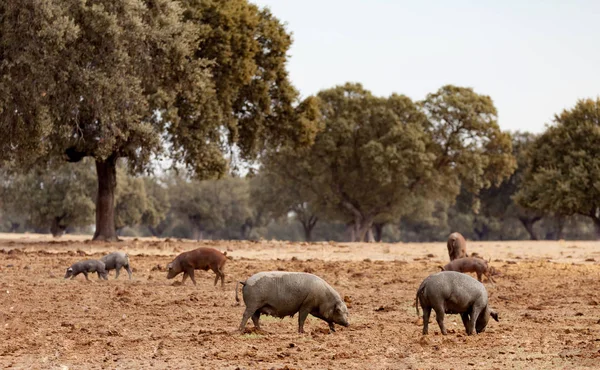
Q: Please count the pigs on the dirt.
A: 7